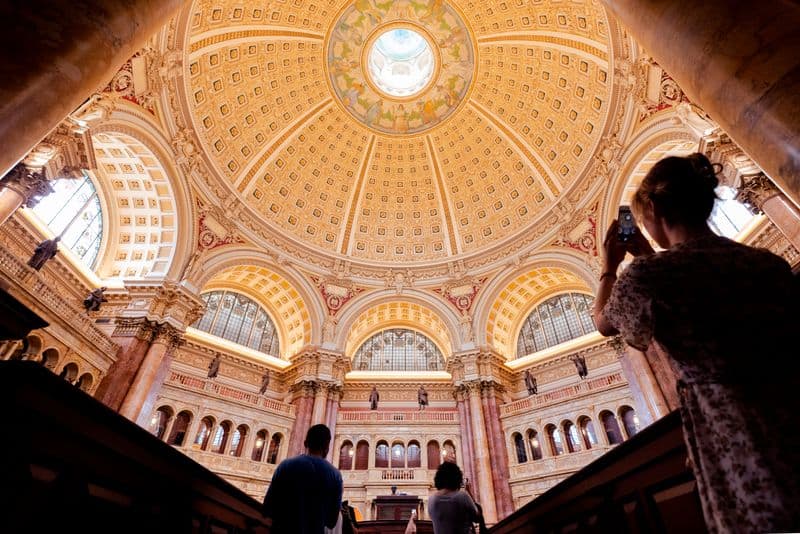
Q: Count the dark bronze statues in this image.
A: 8